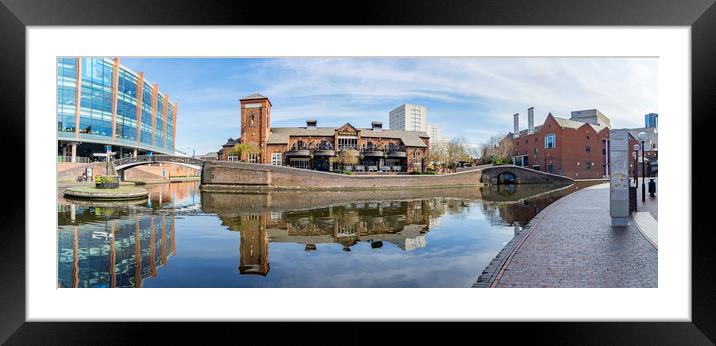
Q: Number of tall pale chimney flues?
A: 2